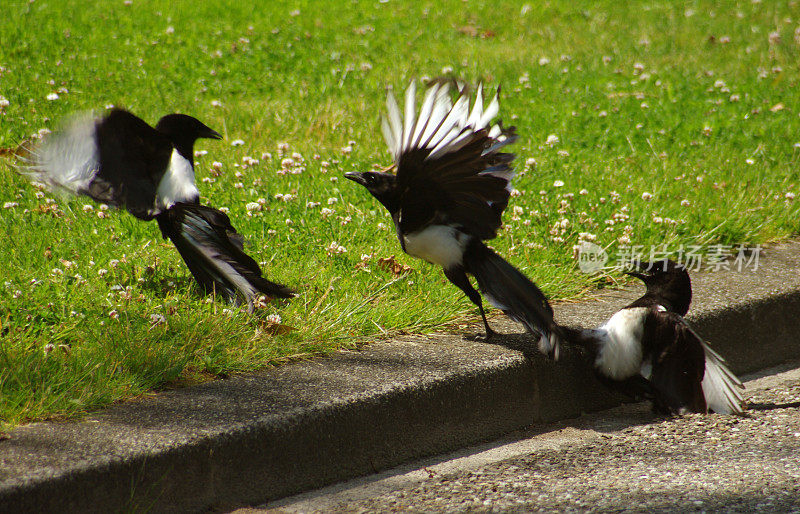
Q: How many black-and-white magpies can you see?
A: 3